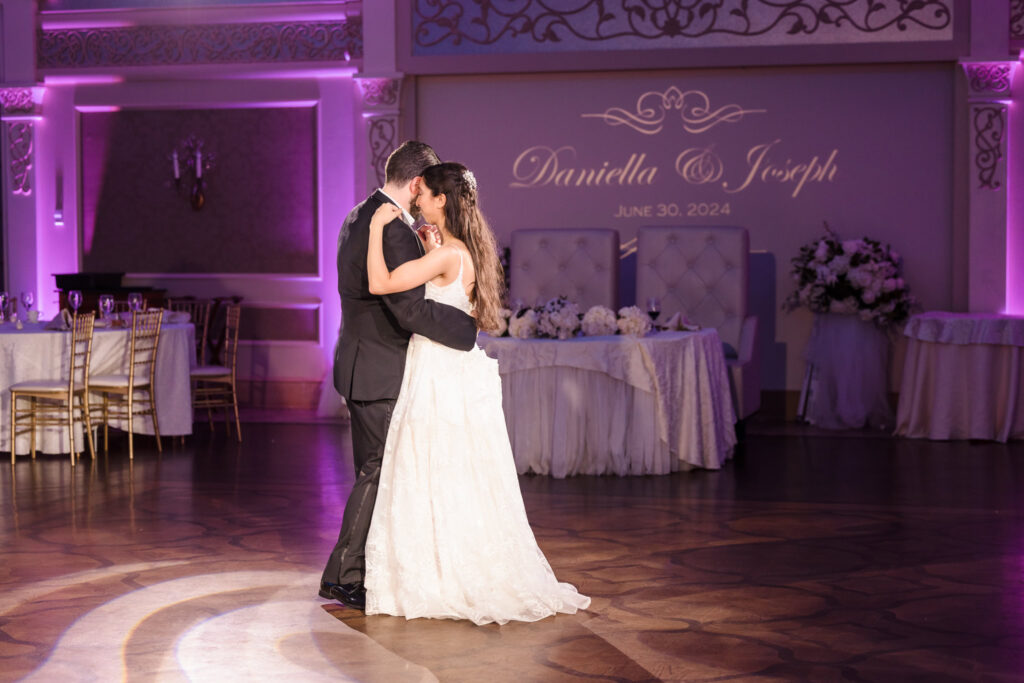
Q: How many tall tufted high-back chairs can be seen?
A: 2